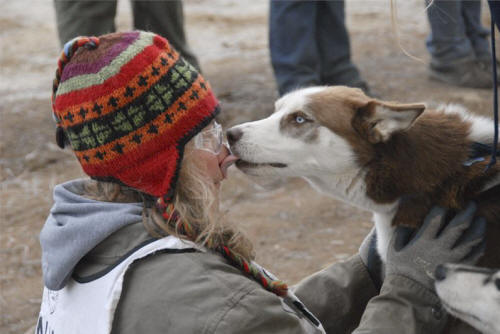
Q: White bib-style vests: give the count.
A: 1